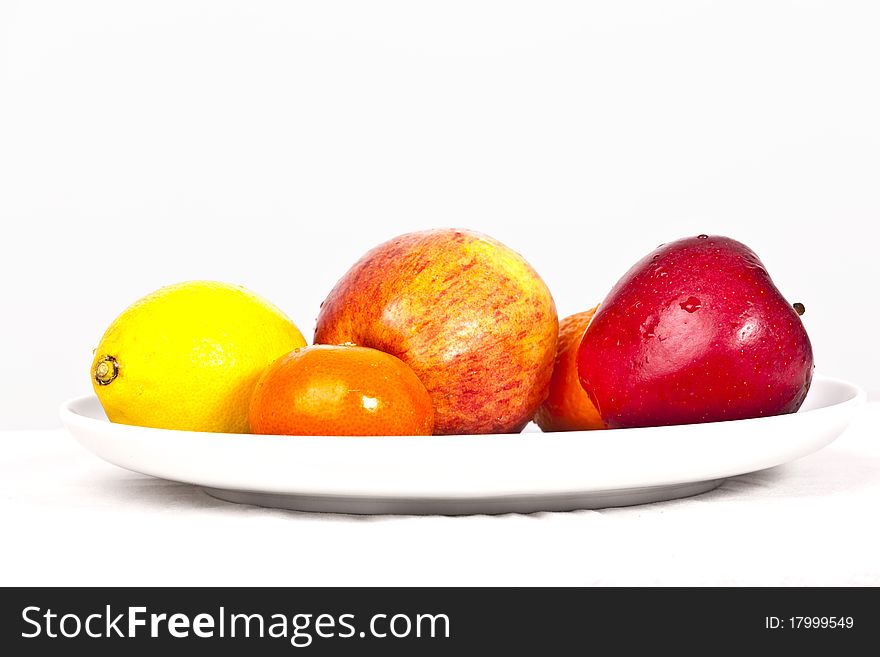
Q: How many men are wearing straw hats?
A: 0